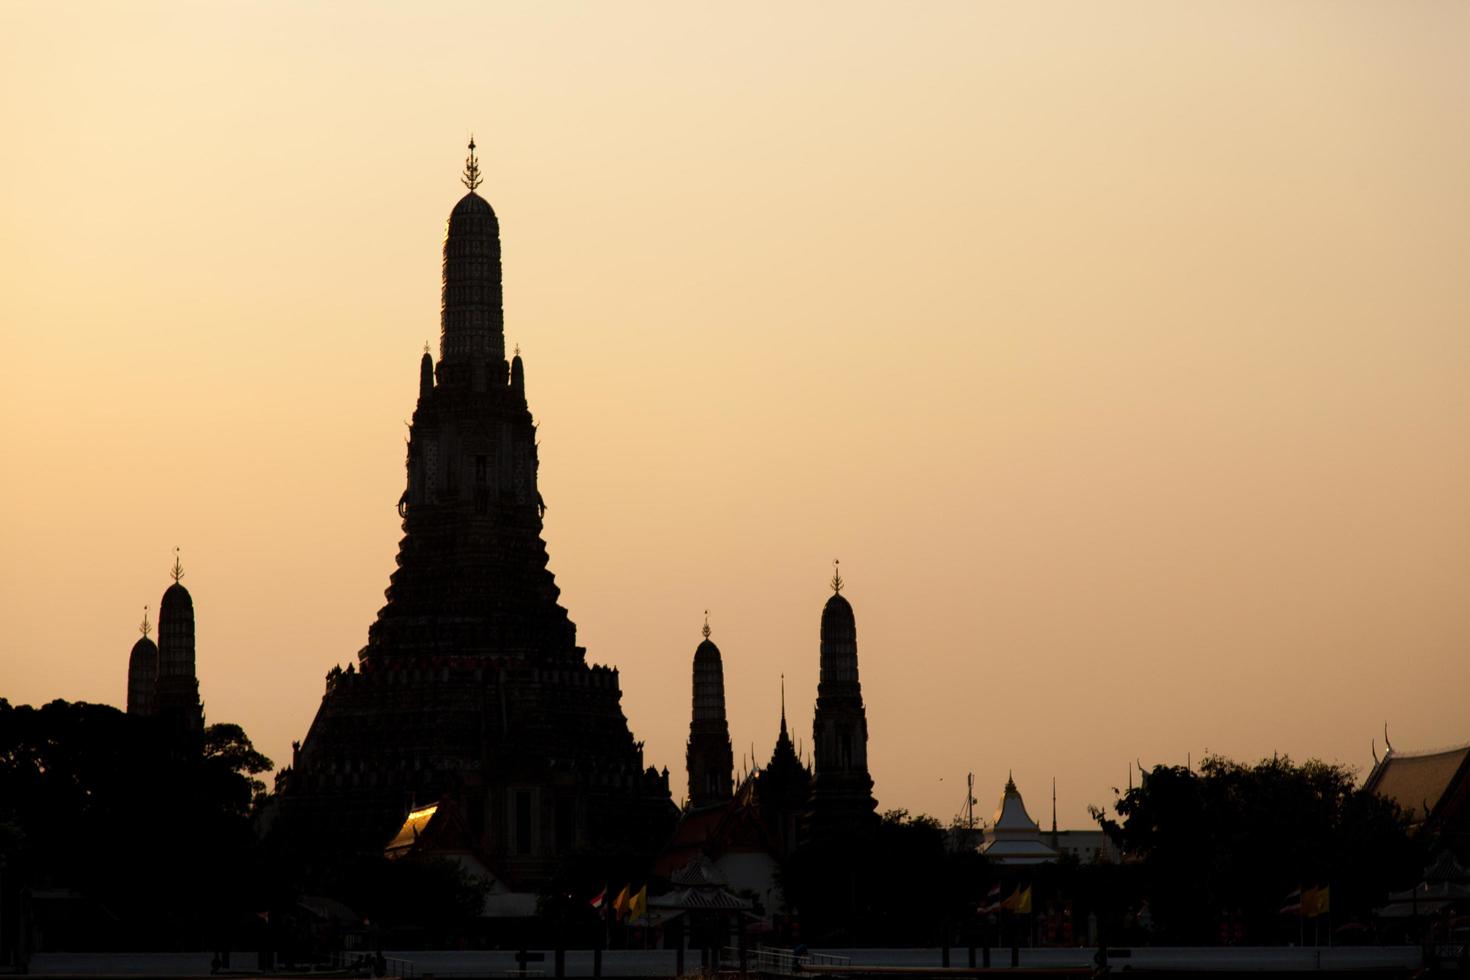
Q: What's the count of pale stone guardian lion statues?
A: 0